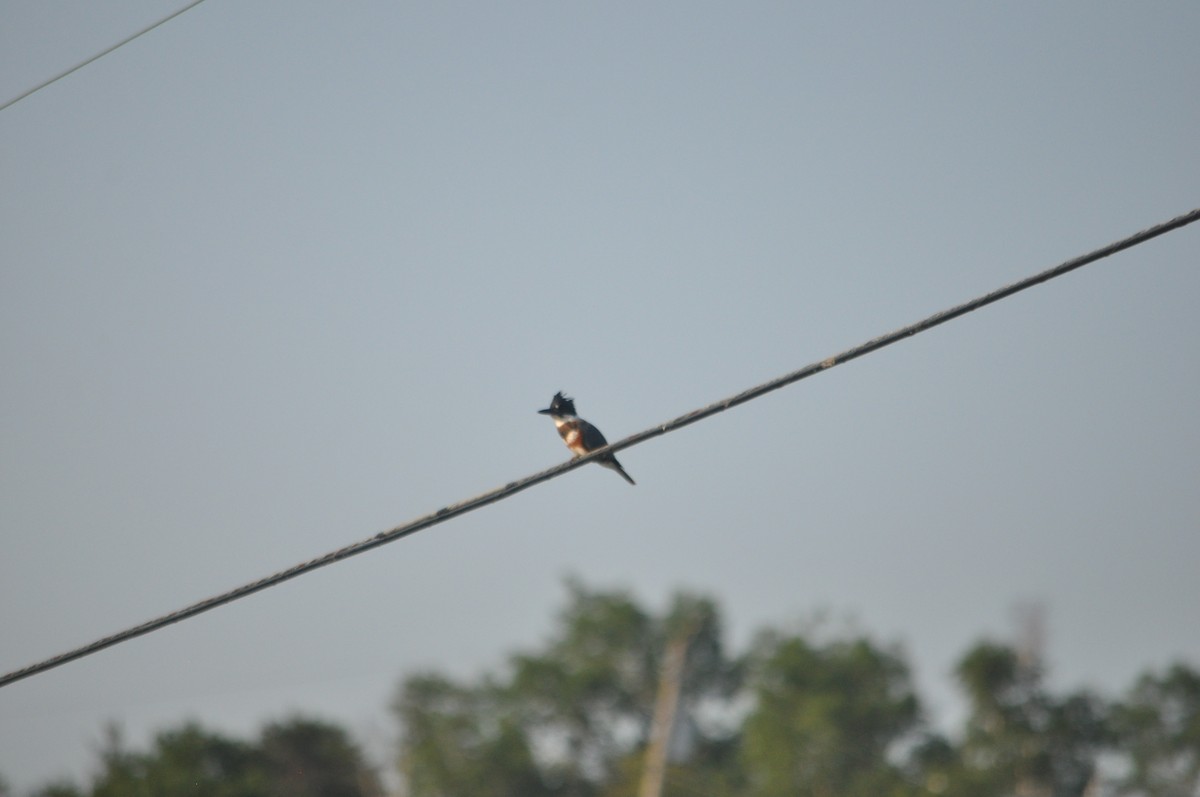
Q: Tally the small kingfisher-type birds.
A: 1